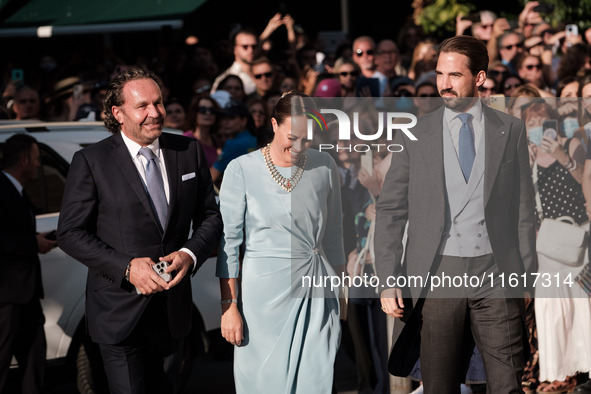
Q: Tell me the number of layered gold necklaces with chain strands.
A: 1